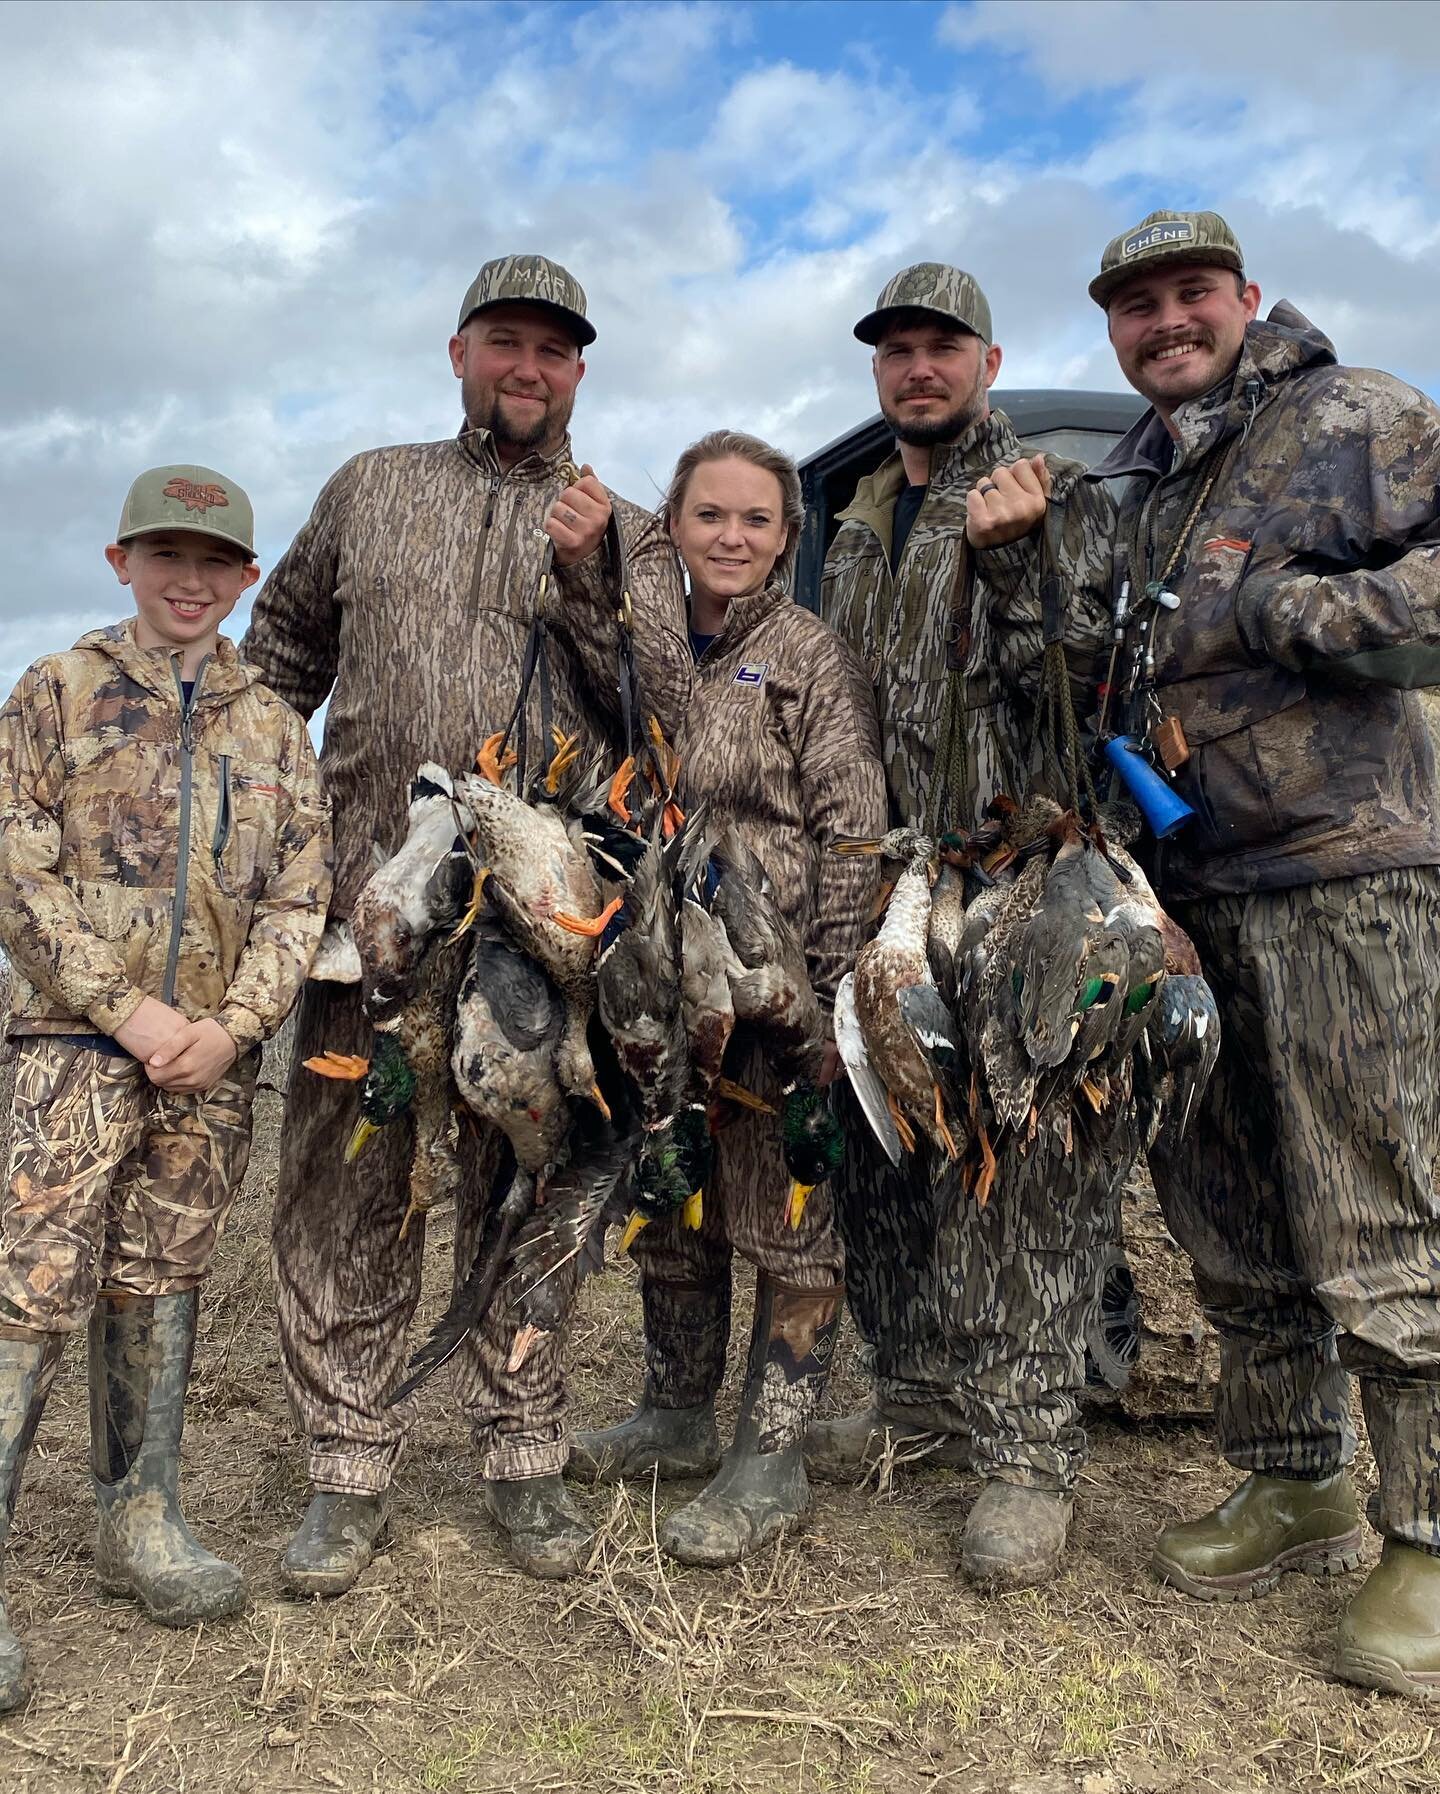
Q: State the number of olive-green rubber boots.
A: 2